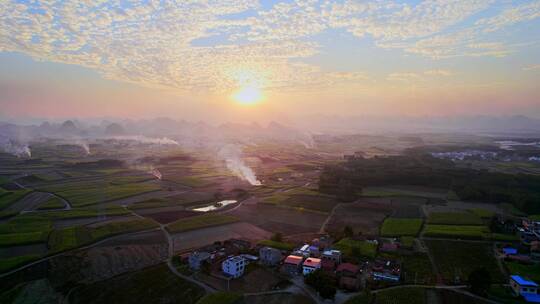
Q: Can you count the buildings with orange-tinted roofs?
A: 2